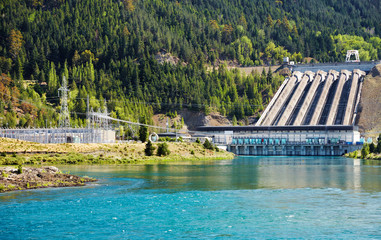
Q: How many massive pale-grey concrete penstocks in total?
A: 6